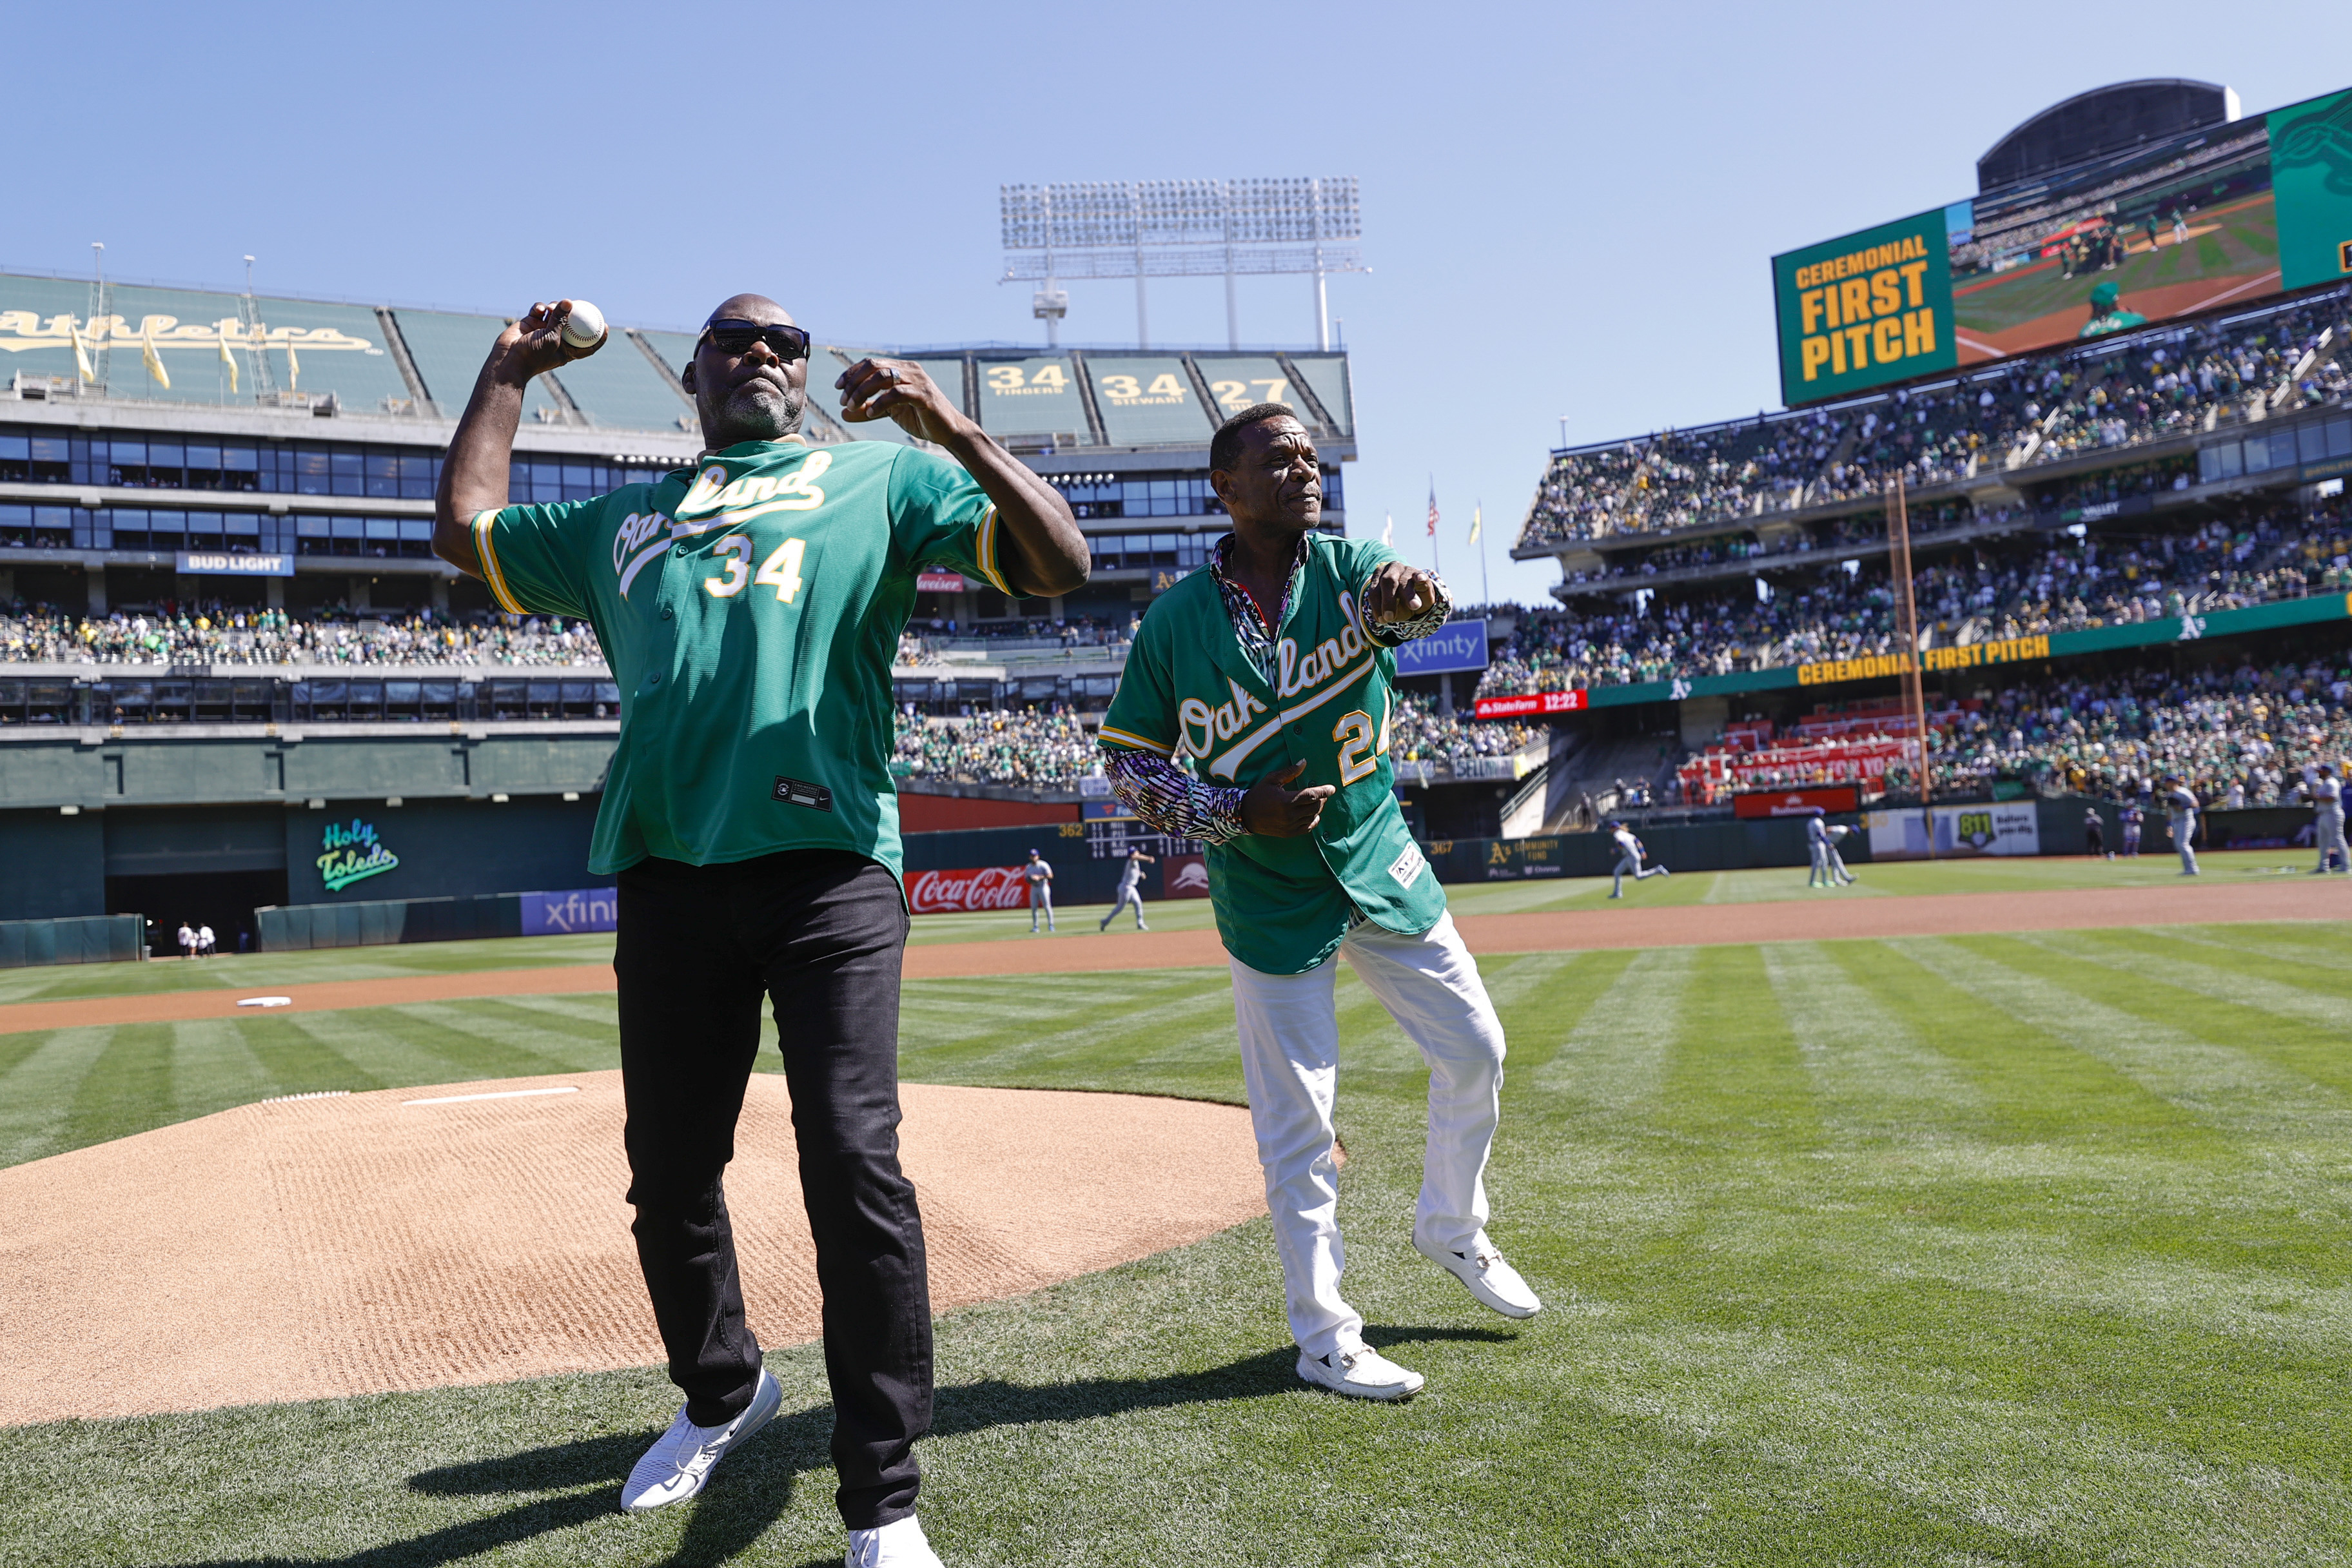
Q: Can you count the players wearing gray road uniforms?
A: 7